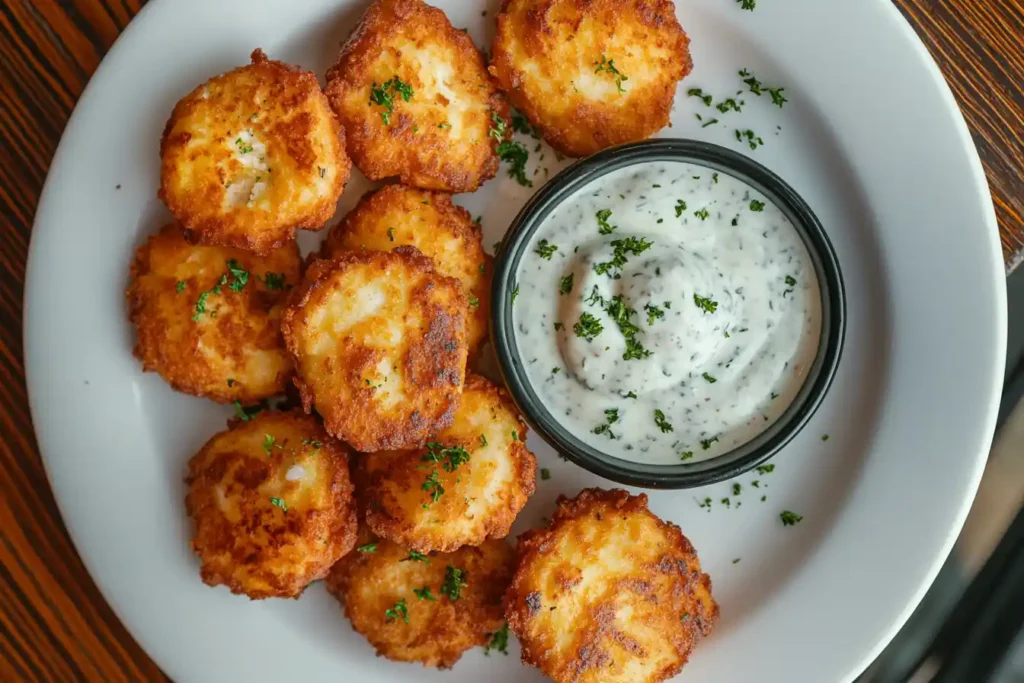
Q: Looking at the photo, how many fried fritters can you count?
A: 10